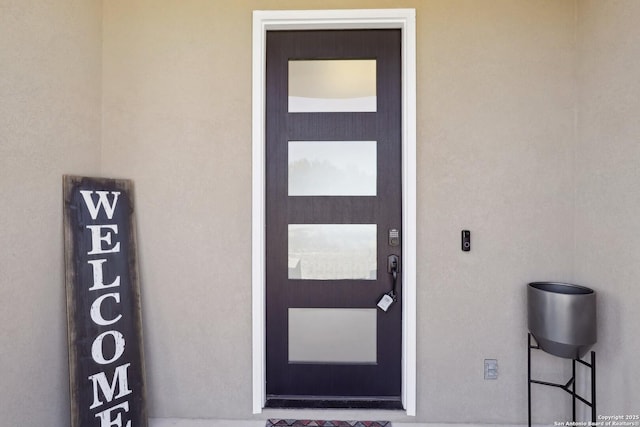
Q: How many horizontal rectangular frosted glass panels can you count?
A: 4